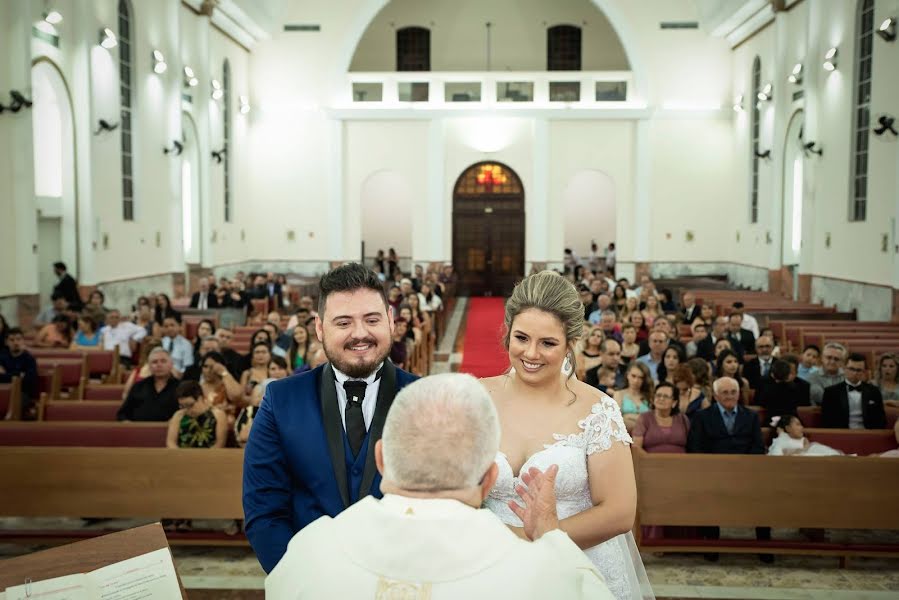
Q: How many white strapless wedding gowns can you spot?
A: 1